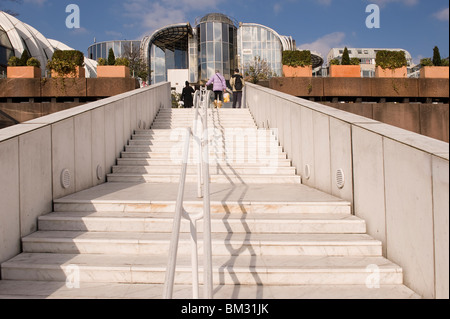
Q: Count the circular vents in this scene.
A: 4